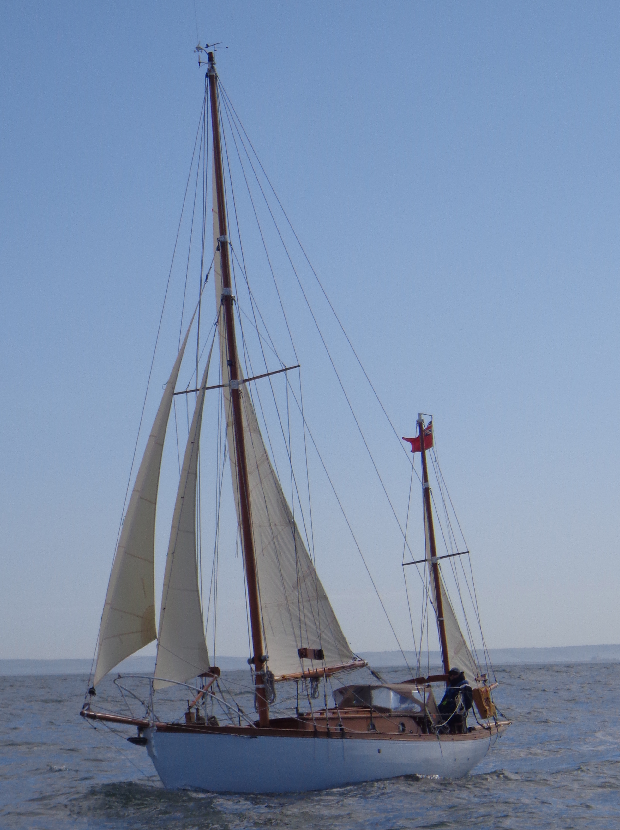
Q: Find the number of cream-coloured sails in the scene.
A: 4